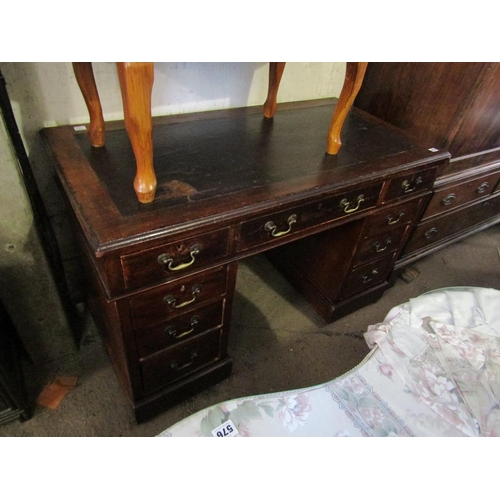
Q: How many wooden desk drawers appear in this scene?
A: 9